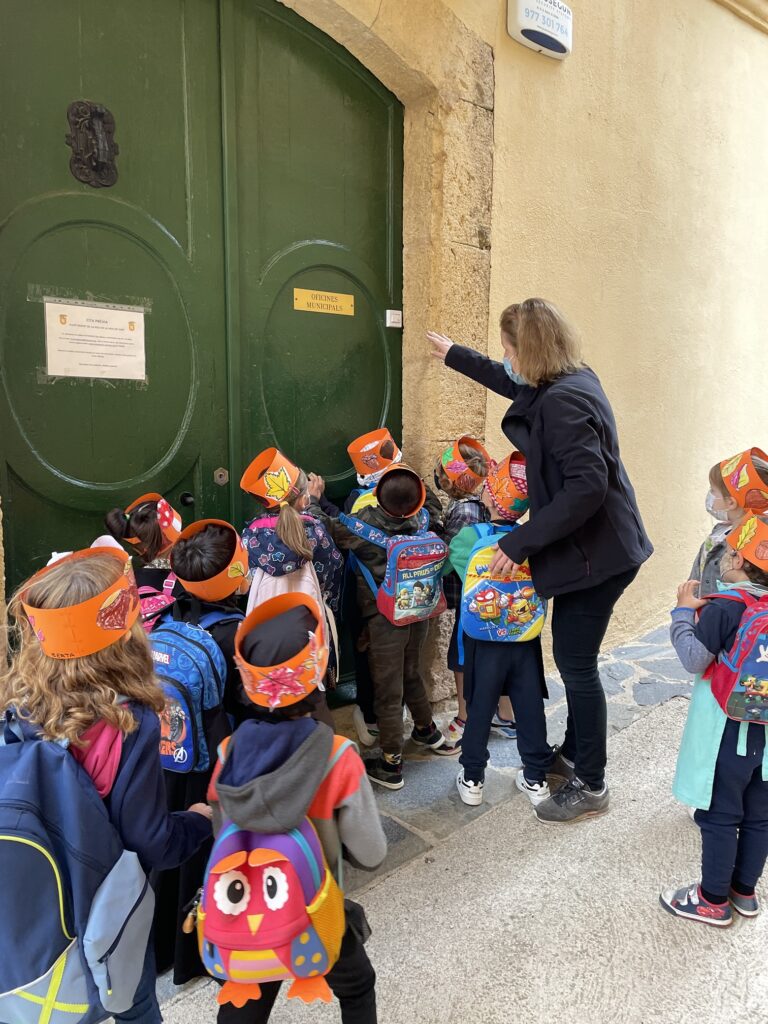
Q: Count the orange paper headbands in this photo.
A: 11